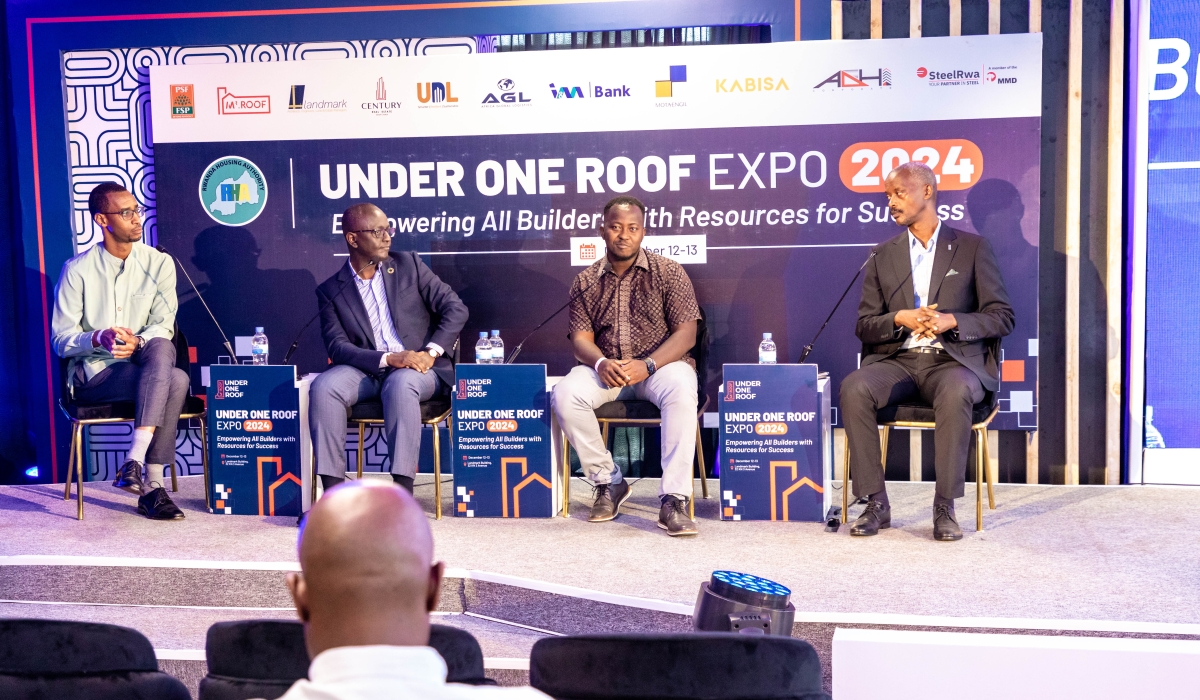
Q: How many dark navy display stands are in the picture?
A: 3